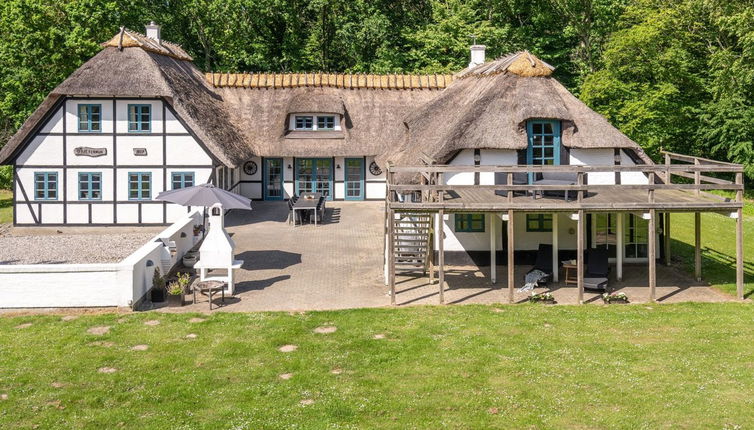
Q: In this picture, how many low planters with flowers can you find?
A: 2